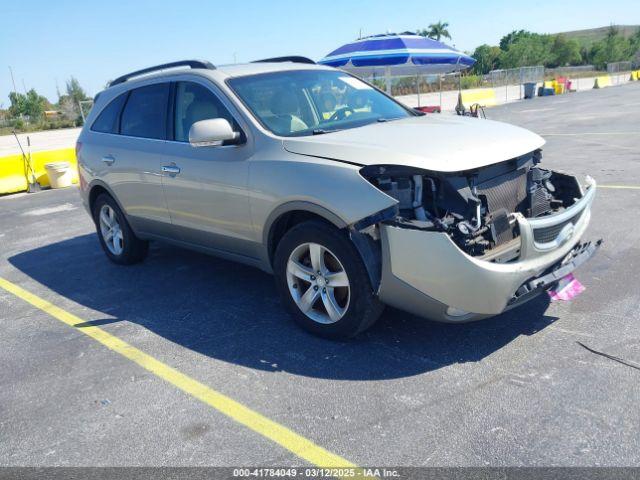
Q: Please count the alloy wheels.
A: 2